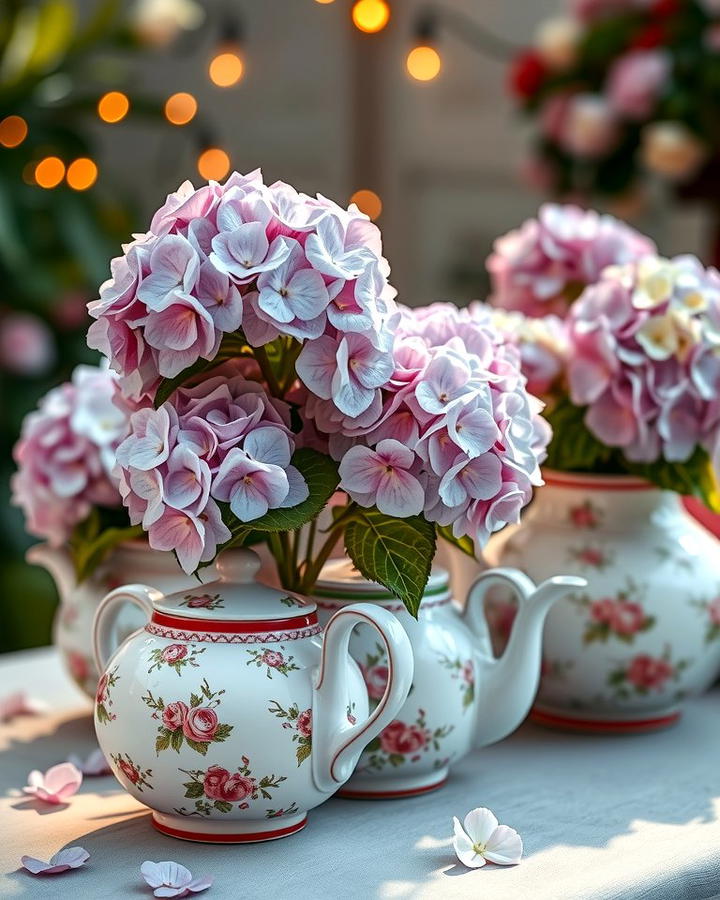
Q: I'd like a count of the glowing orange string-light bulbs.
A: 11